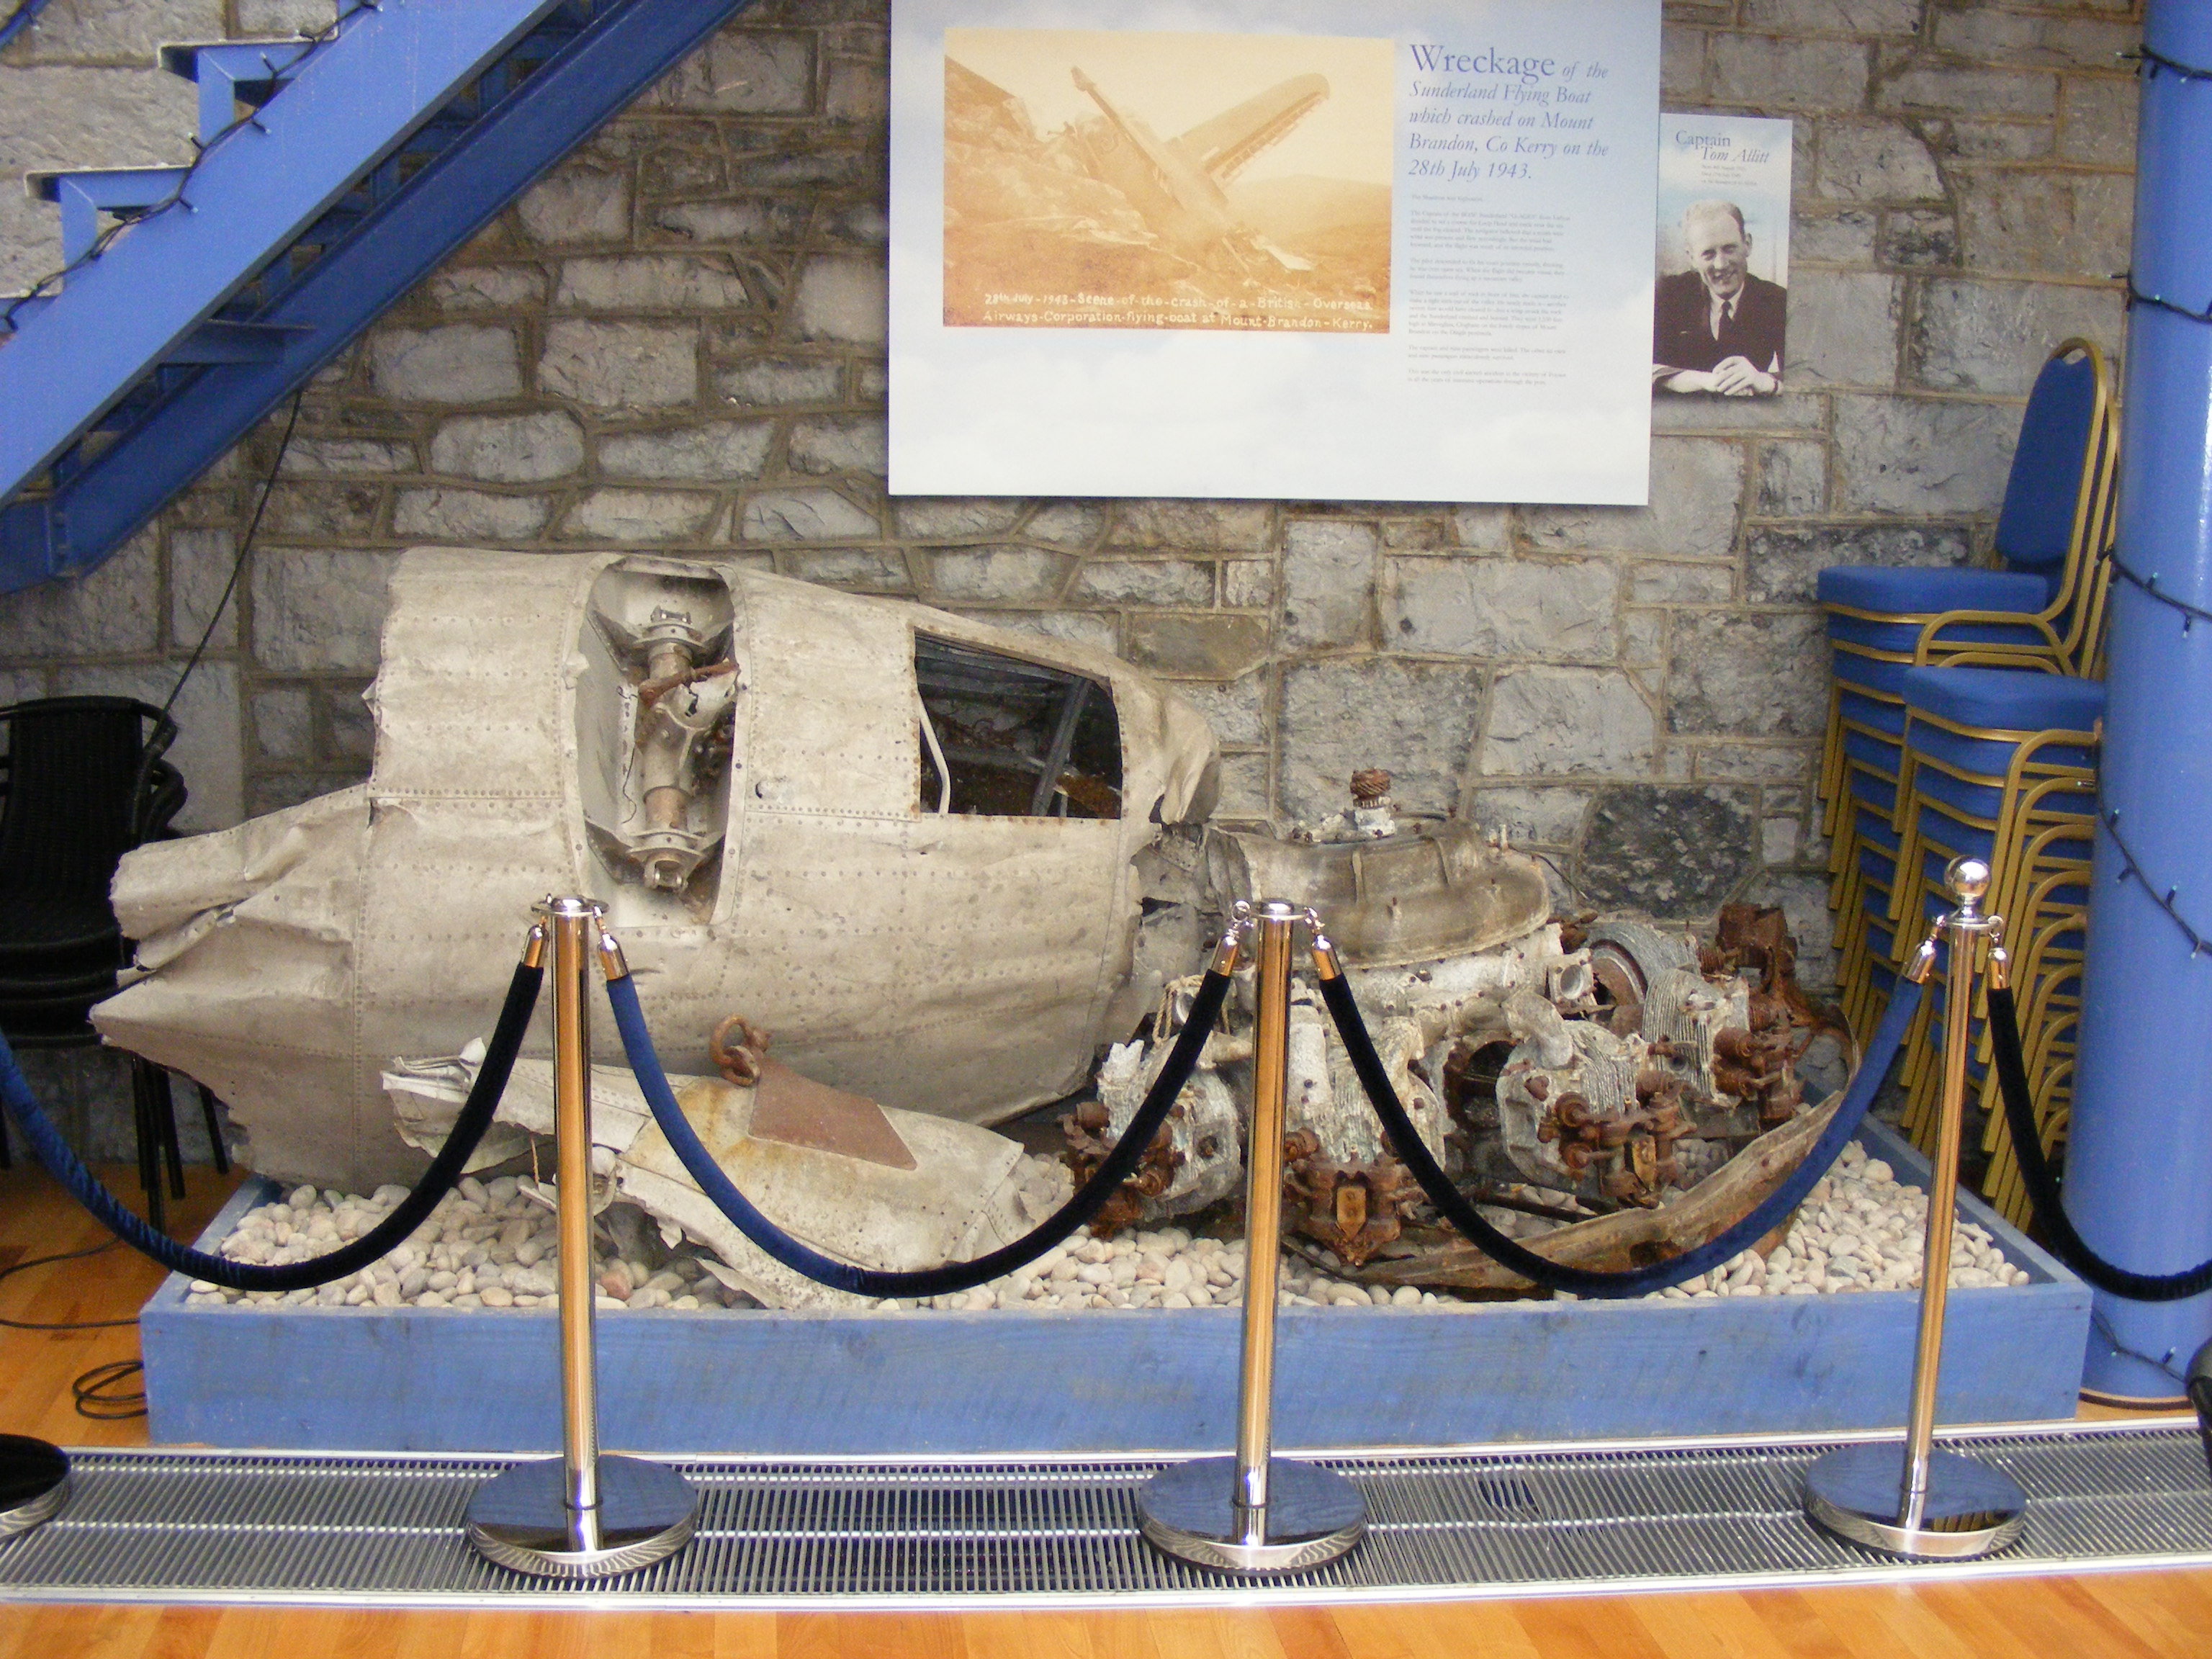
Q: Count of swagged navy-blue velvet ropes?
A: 4